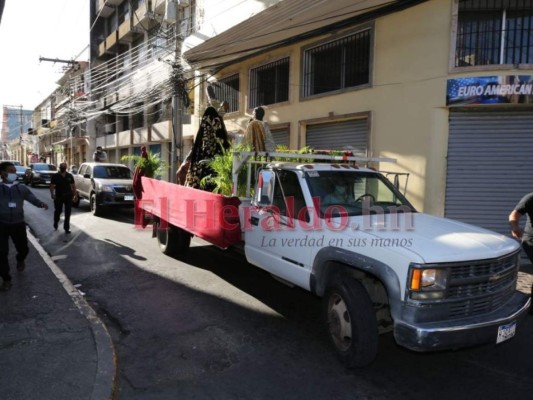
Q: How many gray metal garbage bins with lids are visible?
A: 0